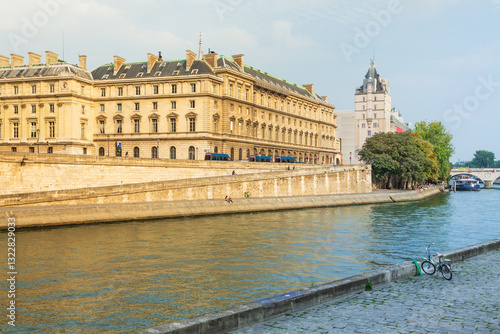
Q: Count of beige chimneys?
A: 12